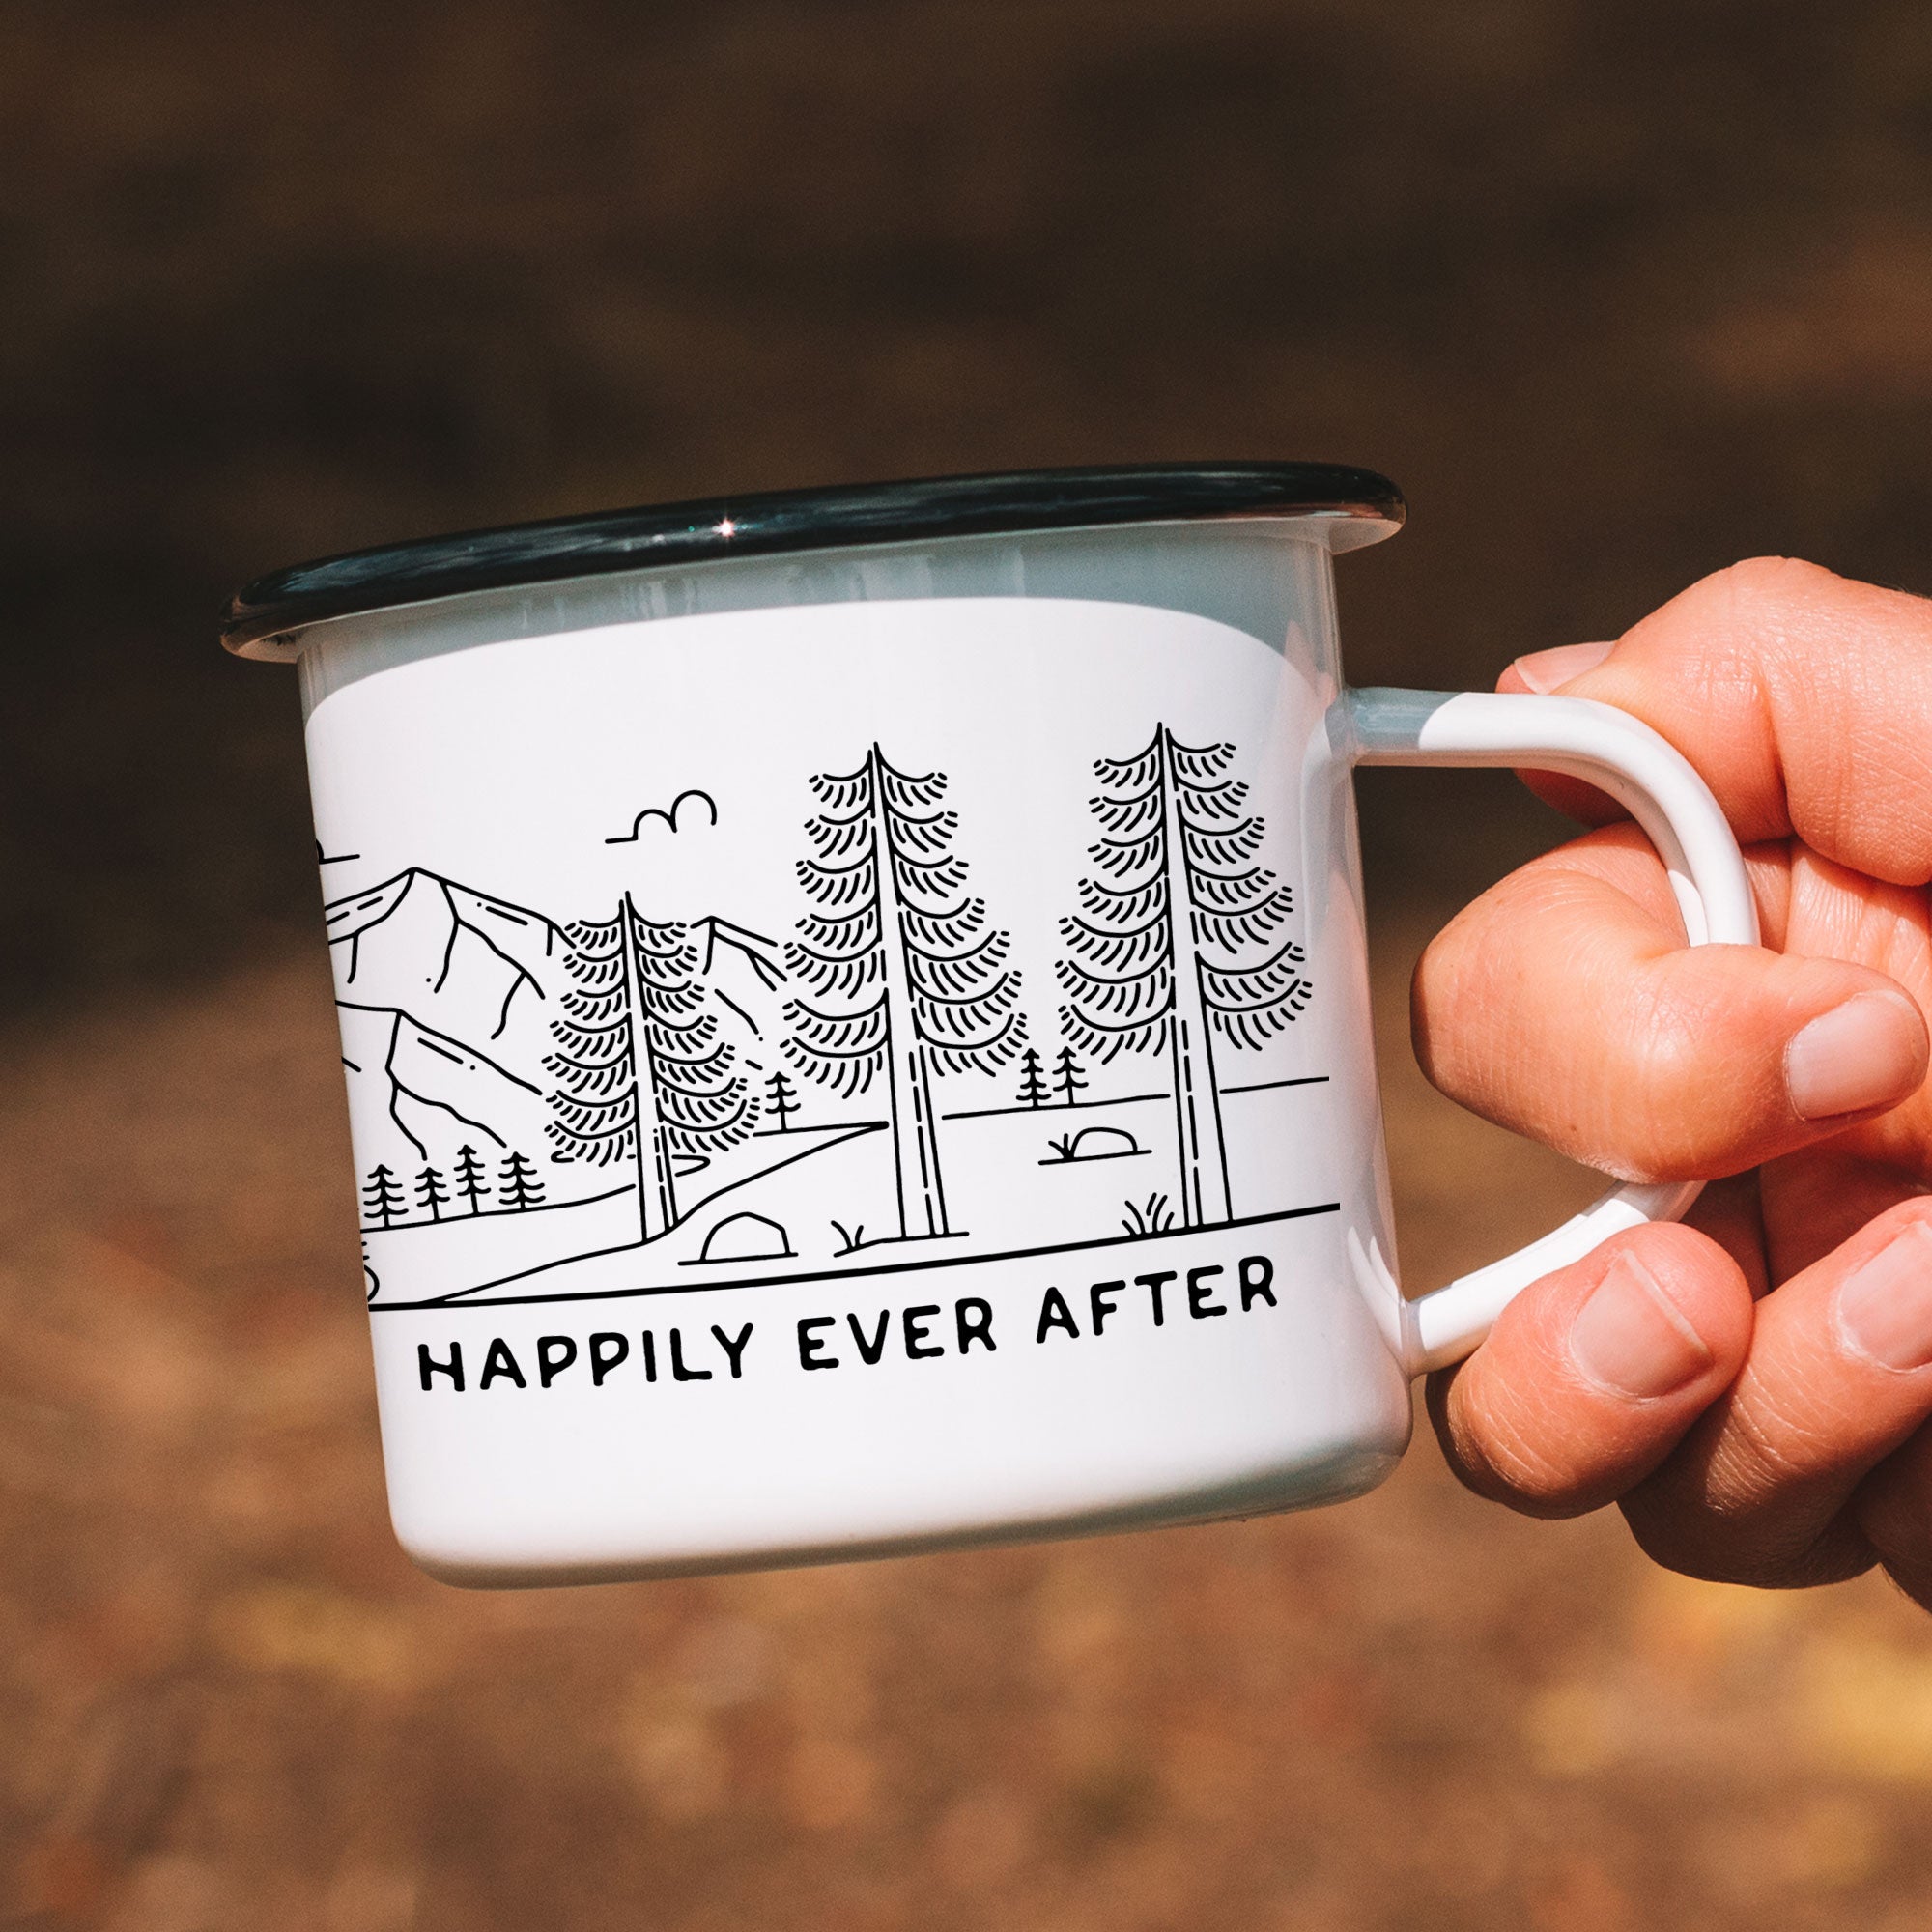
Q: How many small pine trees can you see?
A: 7